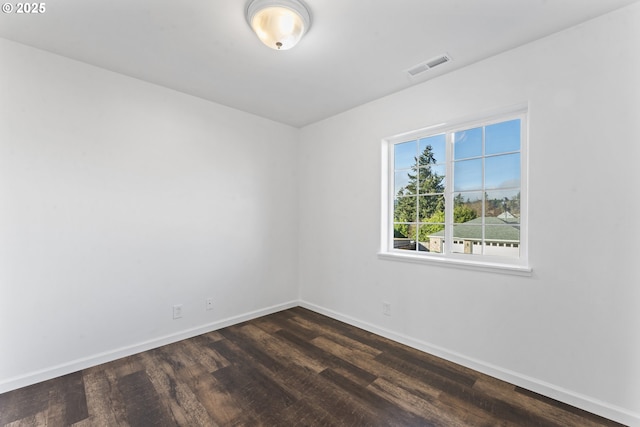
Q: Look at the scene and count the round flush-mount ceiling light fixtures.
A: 1